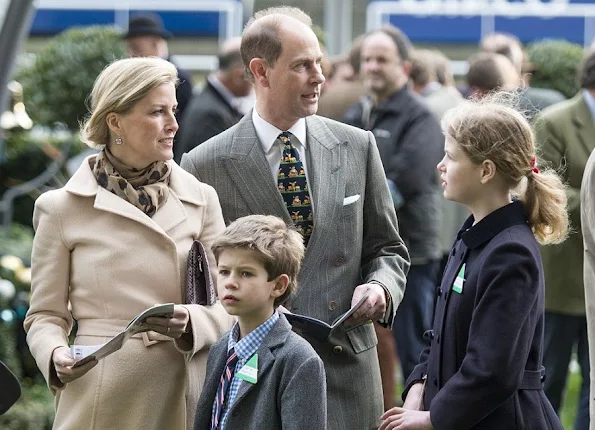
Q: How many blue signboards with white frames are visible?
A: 2